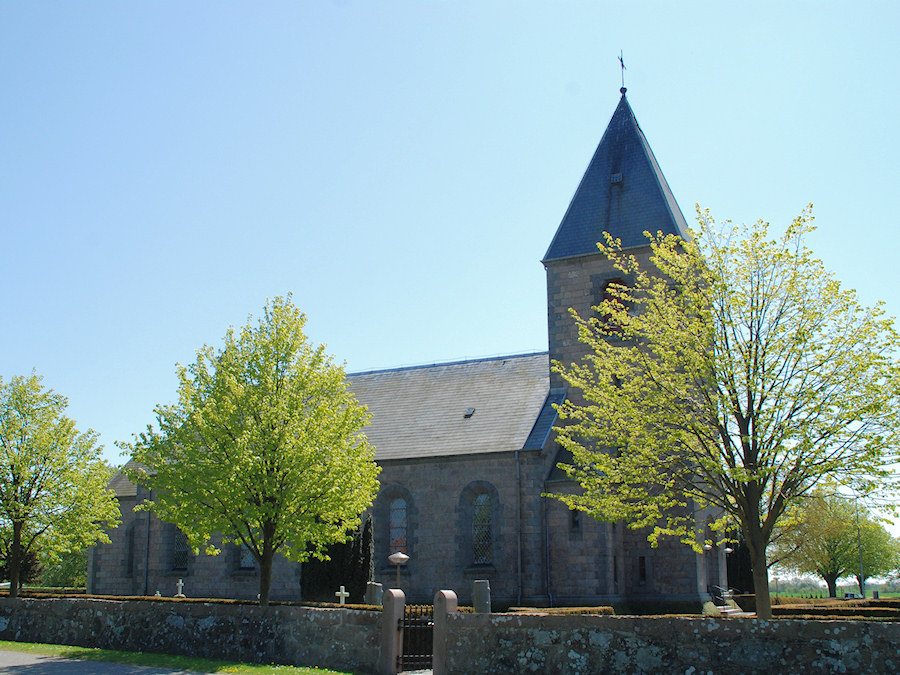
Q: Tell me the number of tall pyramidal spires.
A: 1